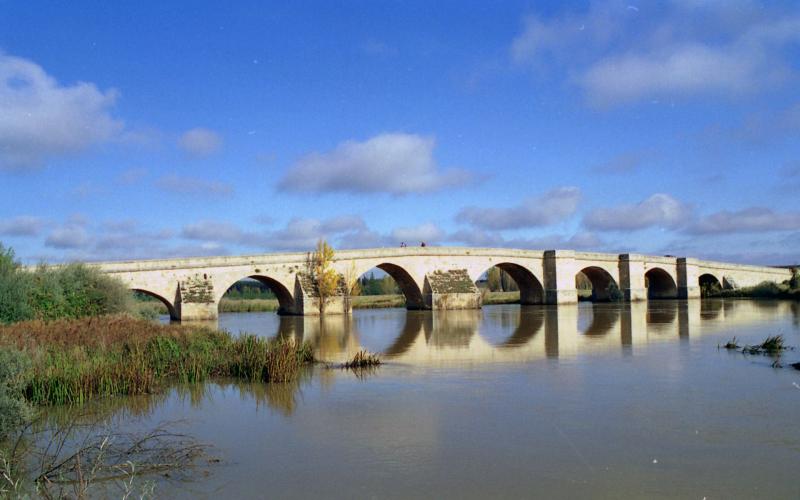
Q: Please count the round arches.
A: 7